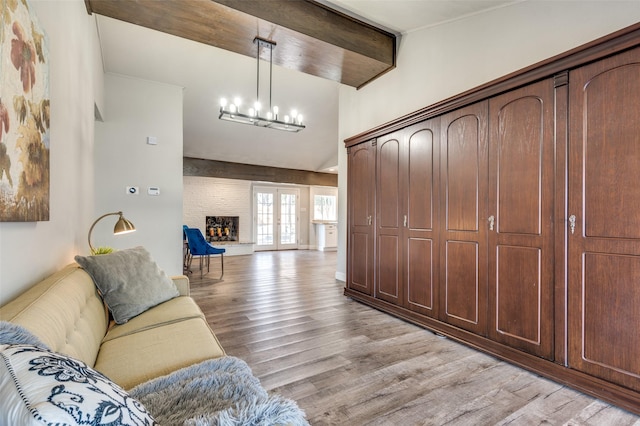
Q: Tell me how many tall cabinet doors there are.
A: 6